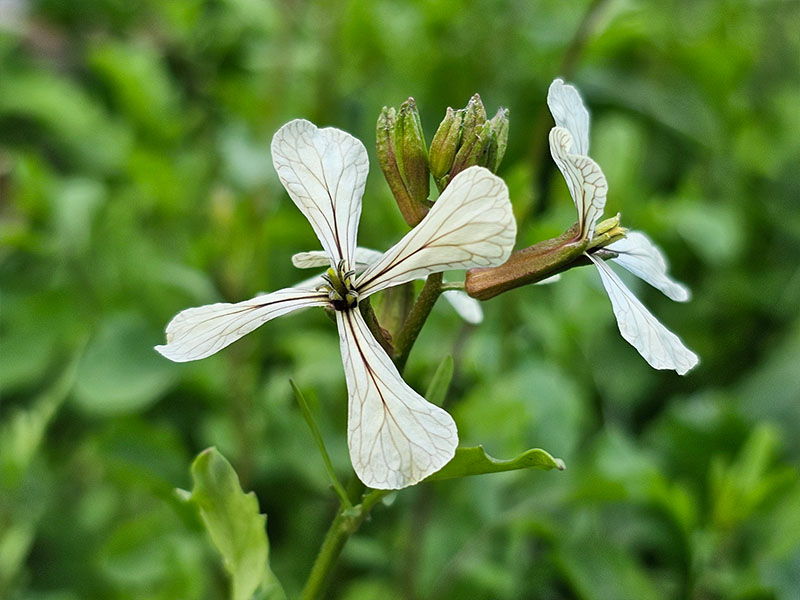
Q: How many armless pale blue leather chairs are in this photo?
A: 0